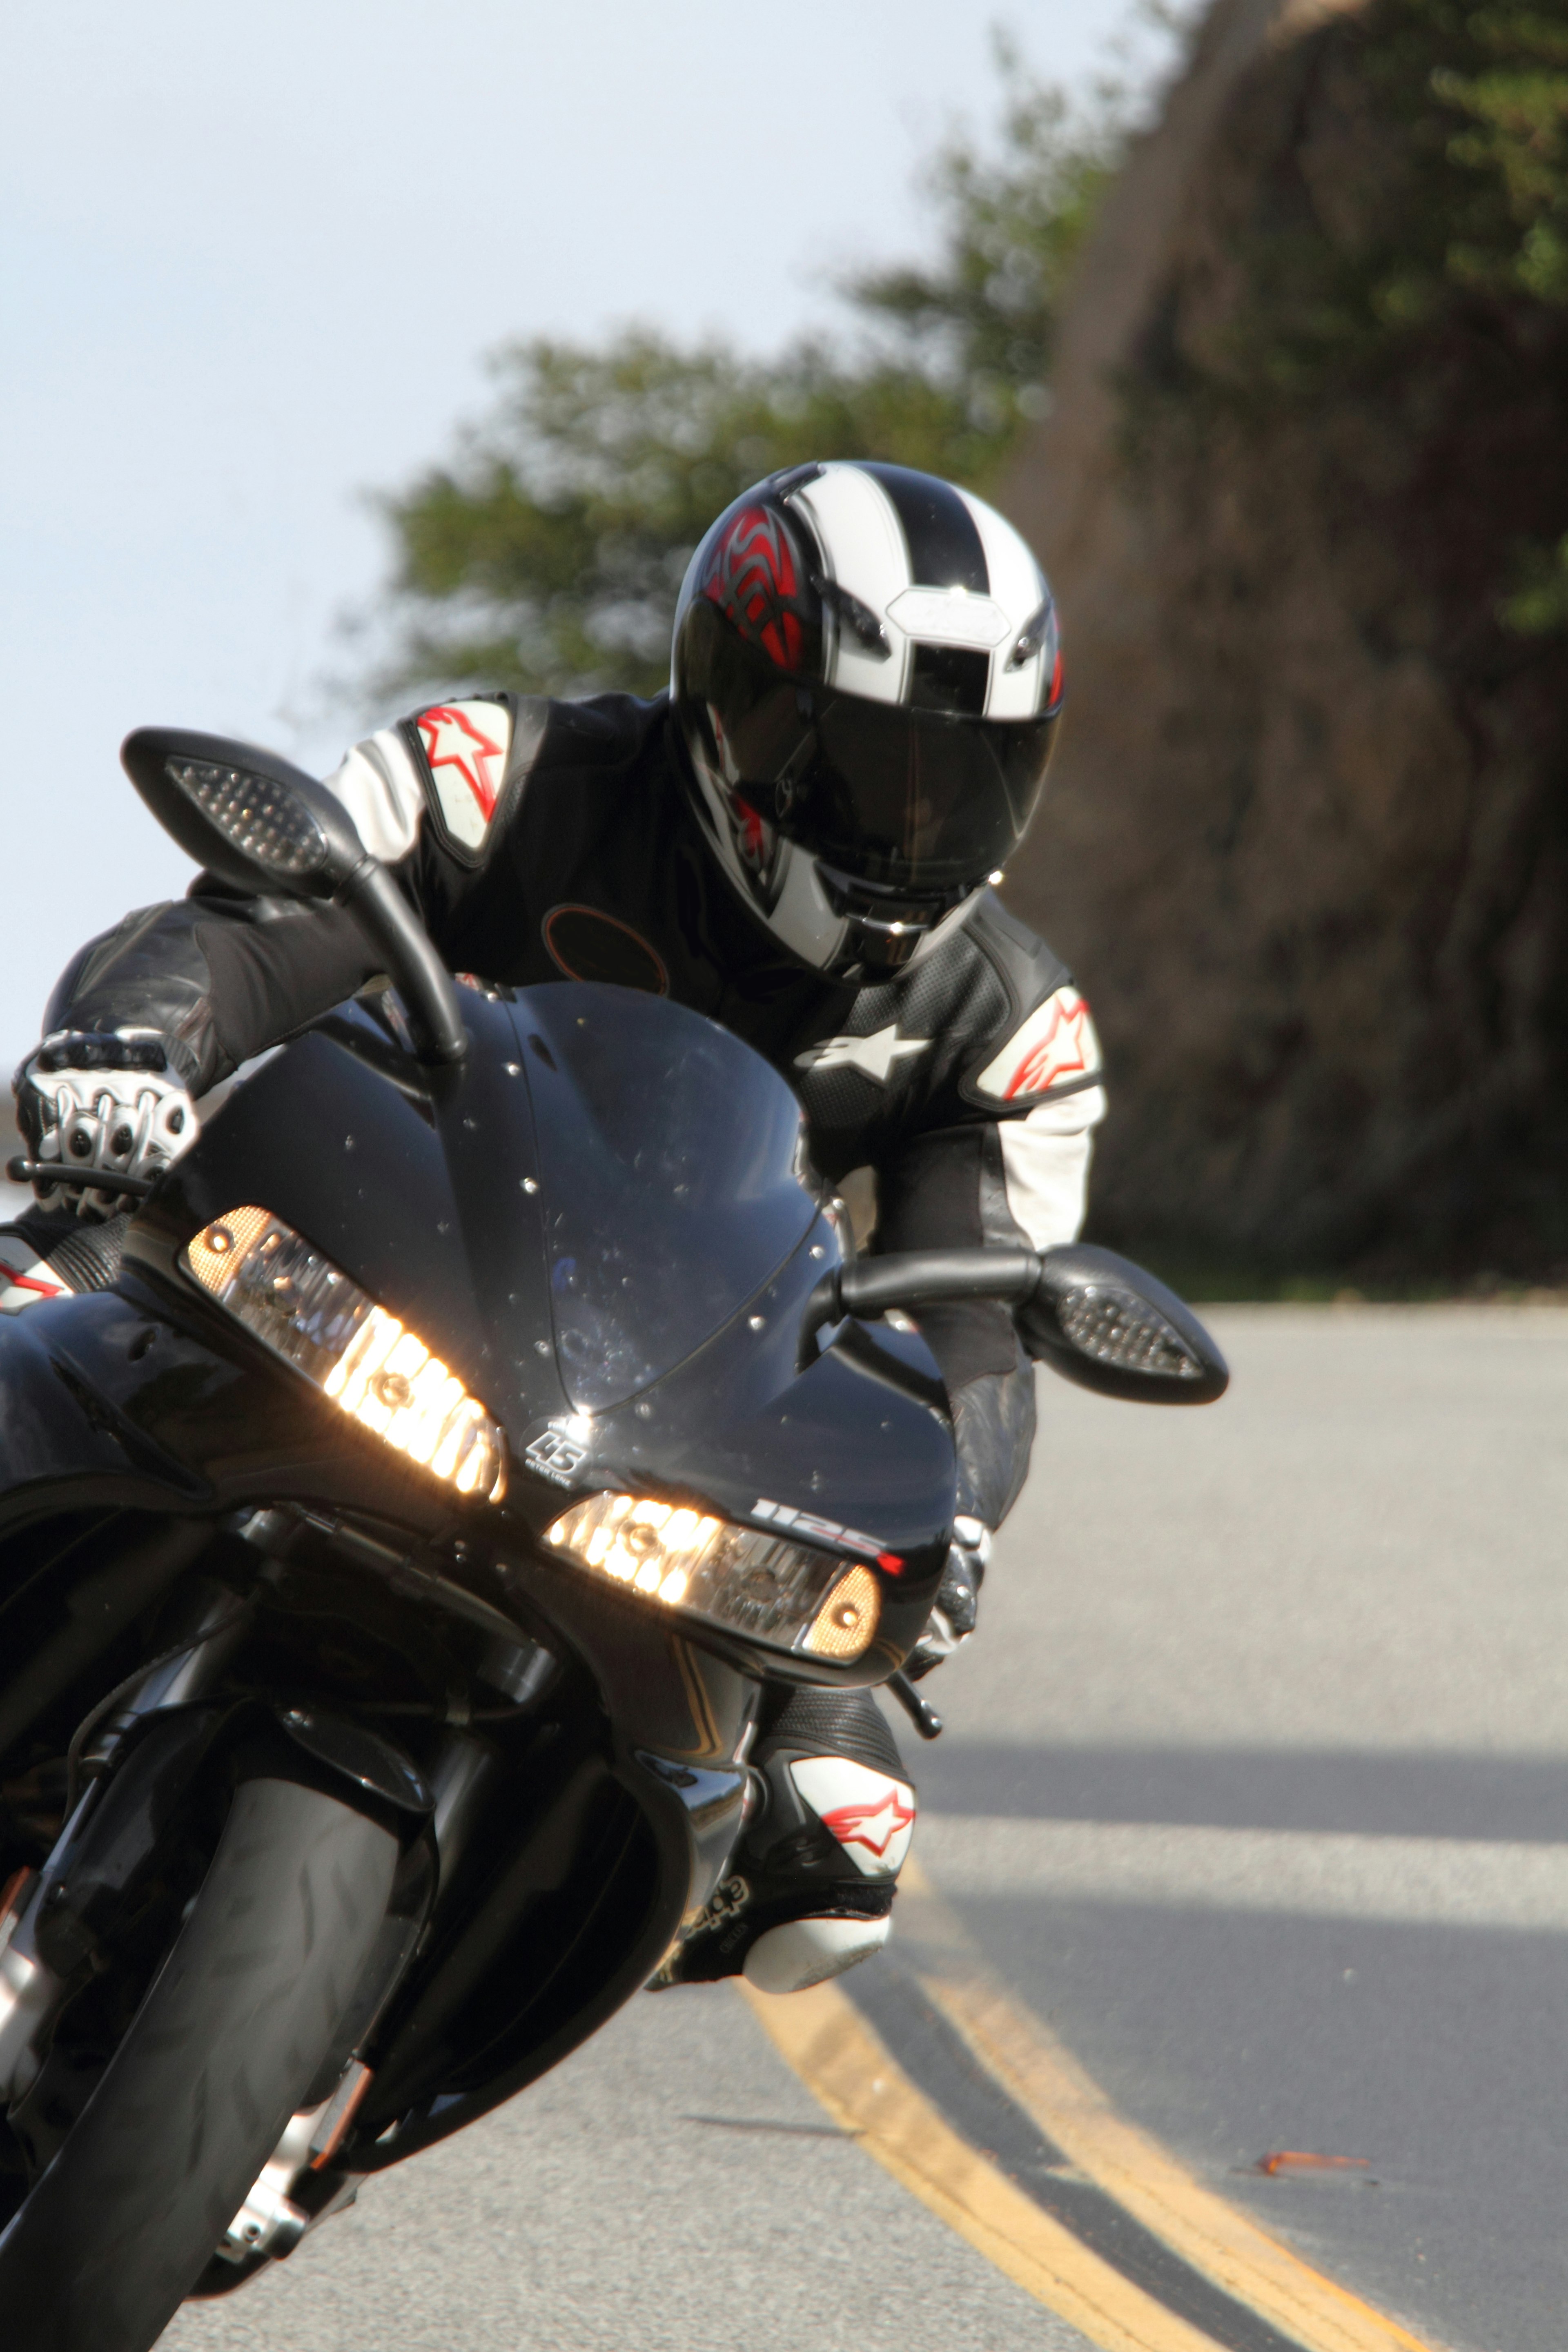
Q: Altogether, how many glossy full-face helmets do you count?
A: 1